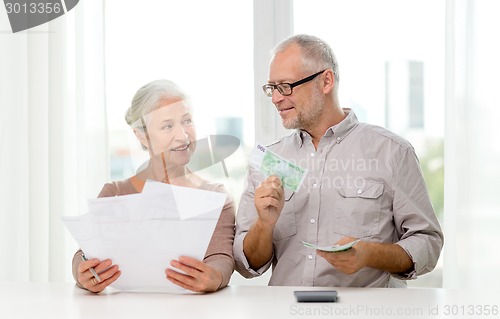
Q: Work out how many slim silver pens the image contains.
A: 1